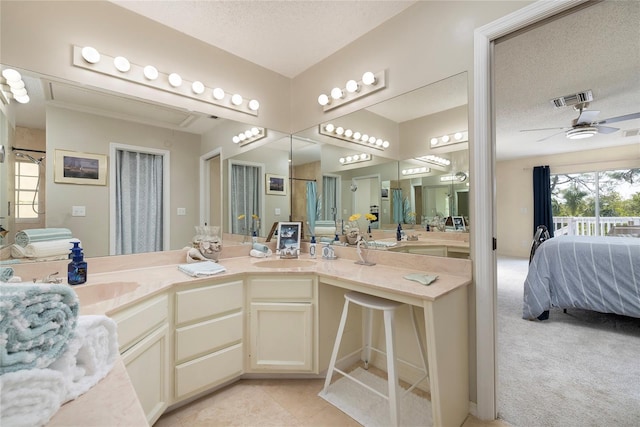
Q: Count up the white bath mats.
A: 1